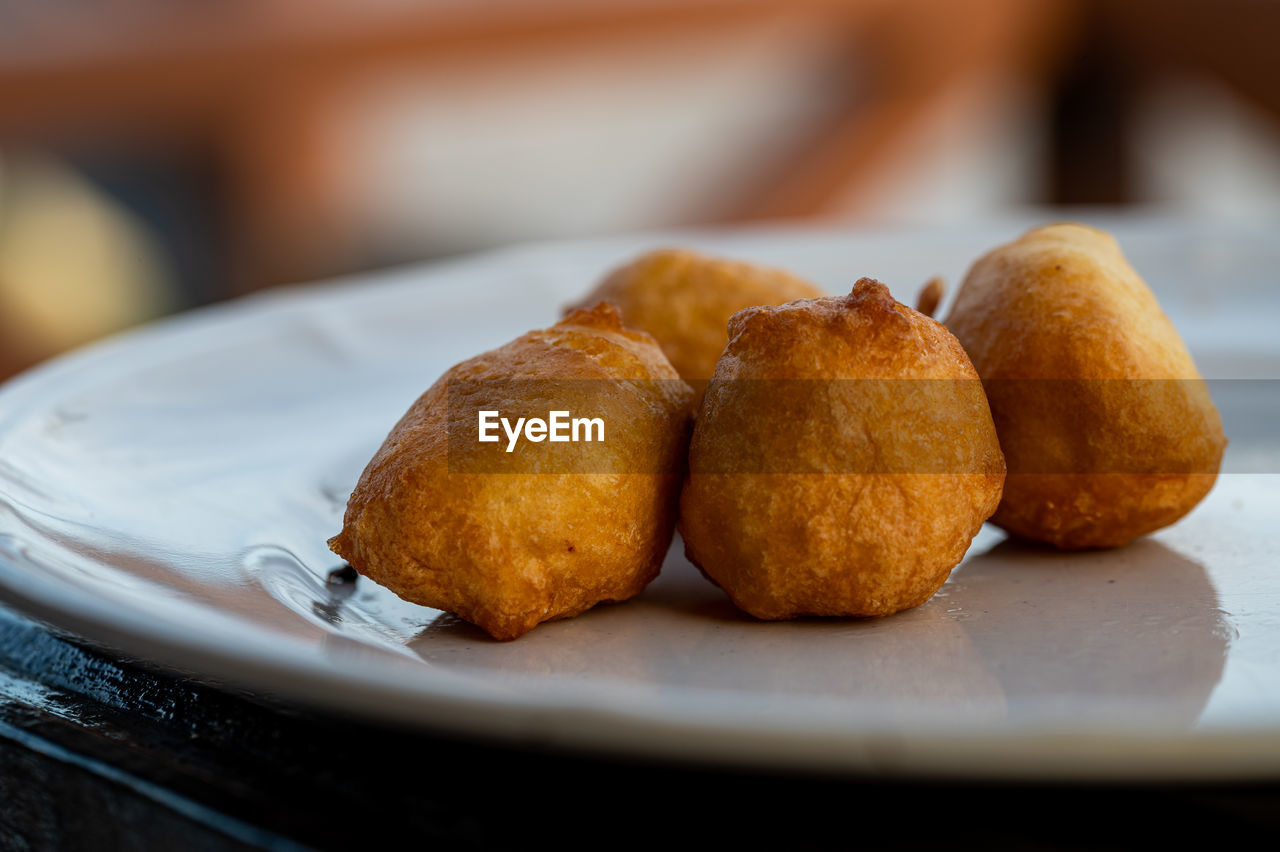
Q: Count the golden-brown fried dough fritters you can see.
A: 4